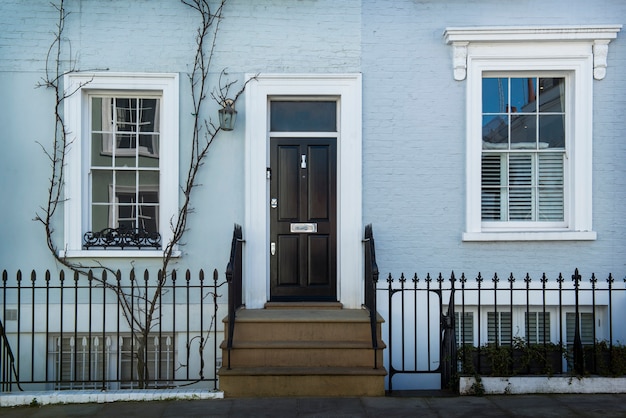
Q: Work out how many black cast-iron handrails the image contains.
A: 2